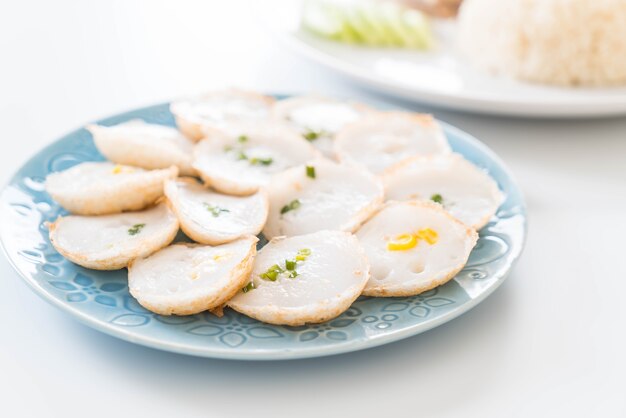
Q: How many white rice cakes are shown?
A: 13